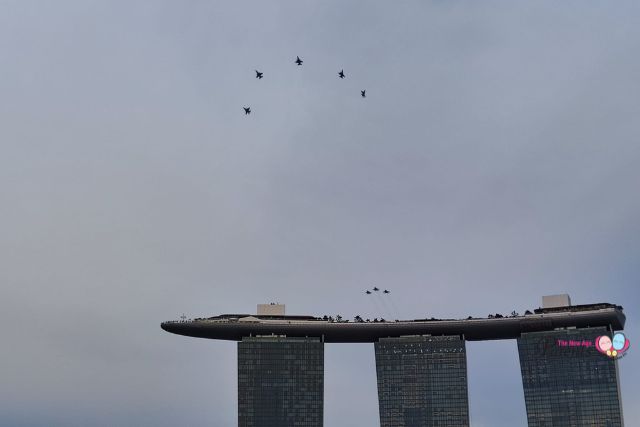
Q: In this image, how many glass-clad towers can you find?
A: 3